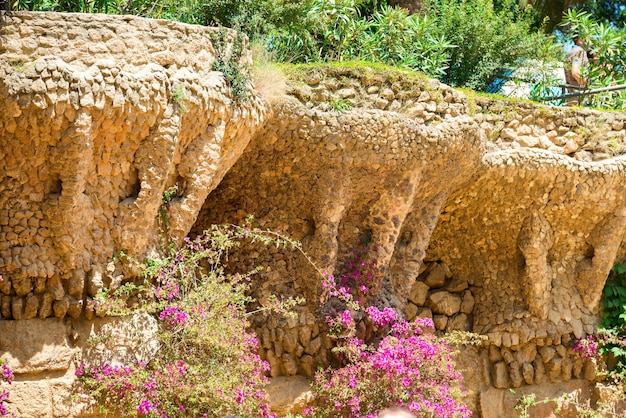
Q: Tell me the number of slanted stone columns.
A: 8